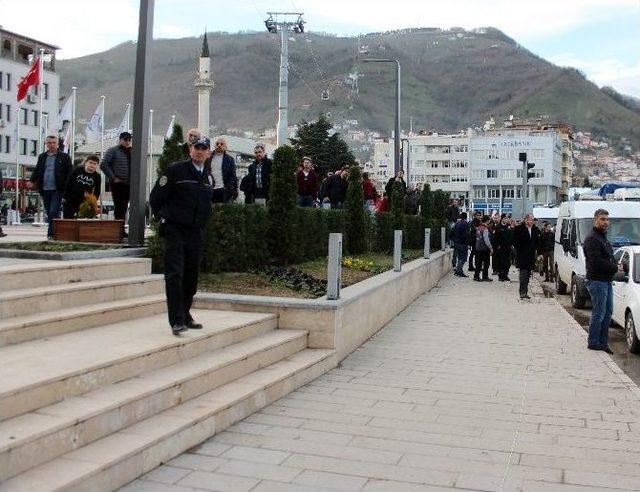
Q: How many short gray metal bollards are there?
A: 4